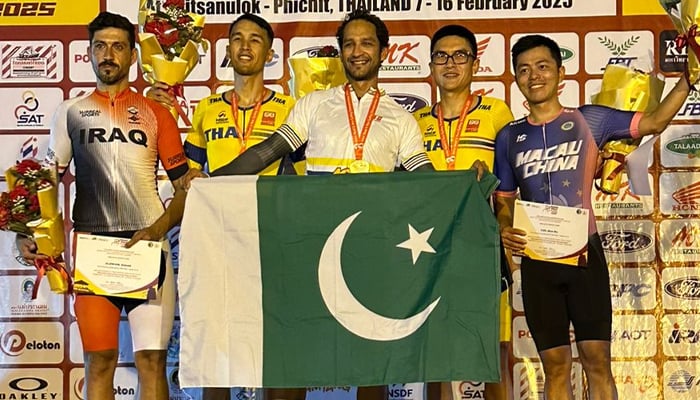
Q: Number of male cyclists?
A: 5